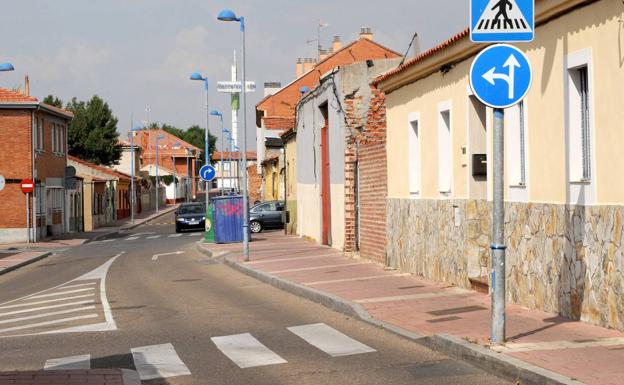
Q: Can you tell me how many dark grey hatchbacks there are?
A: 1